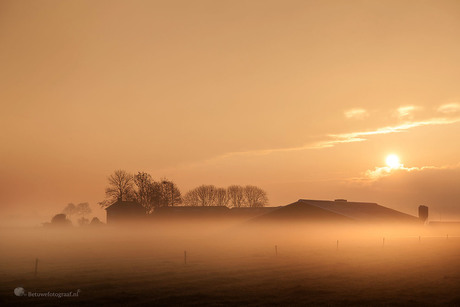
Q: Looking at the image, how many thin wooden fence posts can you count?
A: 7